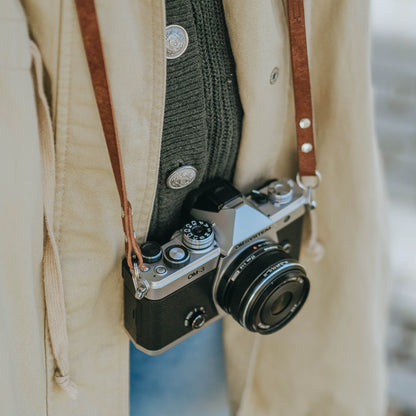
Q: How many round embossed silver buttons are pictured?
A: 2